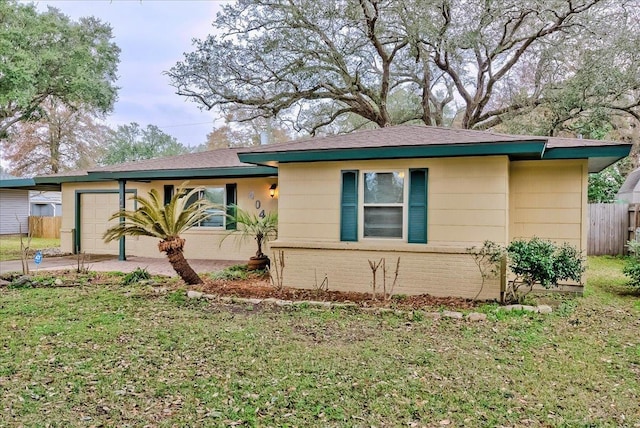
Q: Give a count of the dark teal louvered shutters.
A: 4